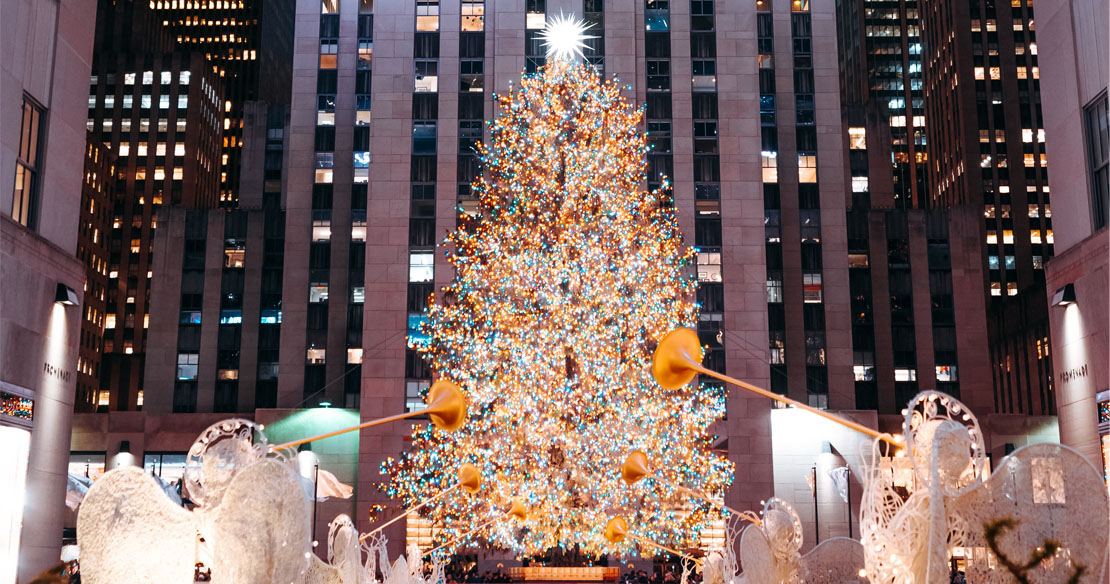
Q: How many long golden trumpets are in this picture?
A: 6